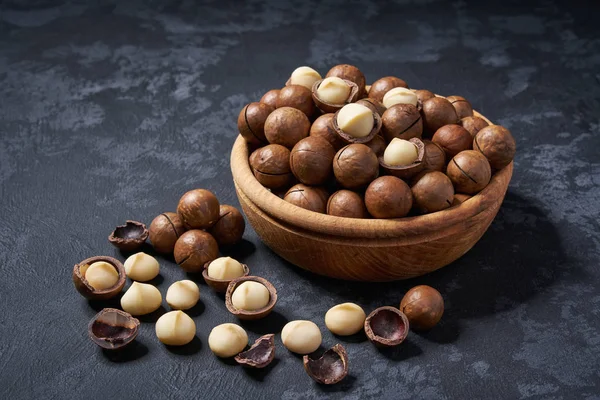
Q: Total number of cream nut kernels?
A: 15